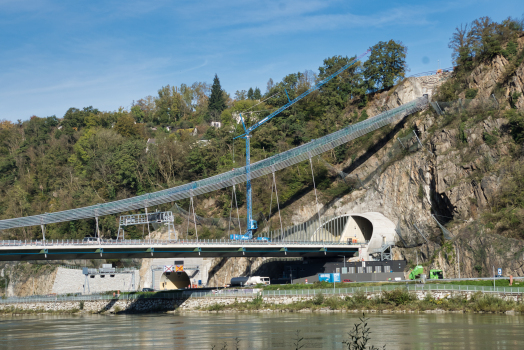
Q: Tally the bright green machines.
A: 2